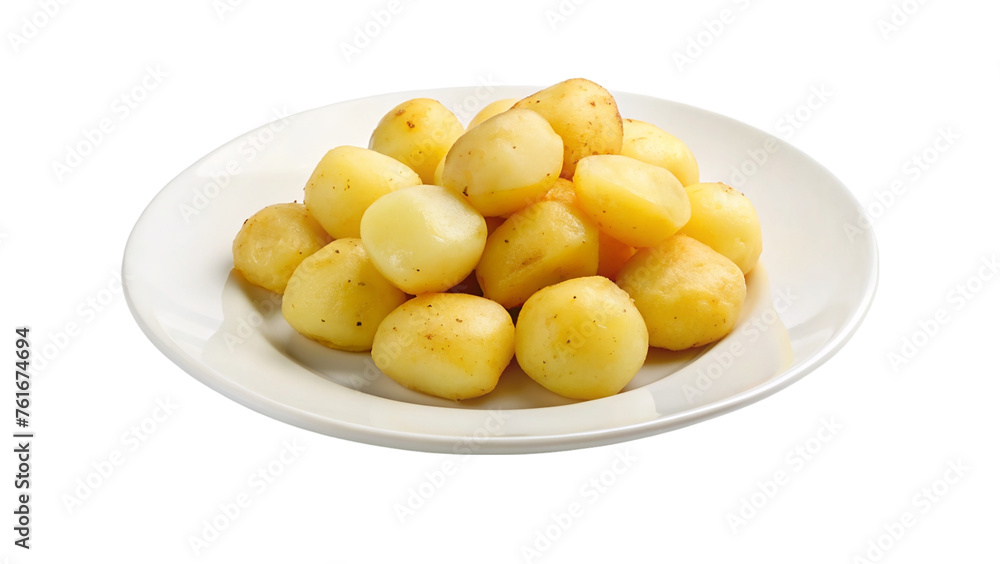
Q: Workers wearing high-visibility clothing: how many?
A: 0